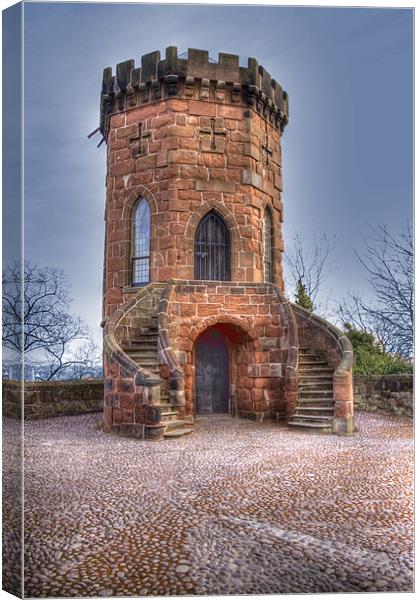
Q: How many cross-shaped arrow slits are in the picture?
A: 3